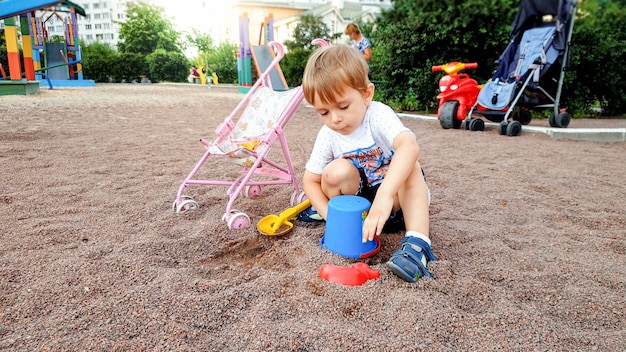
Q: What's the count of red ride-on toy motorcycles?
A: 1